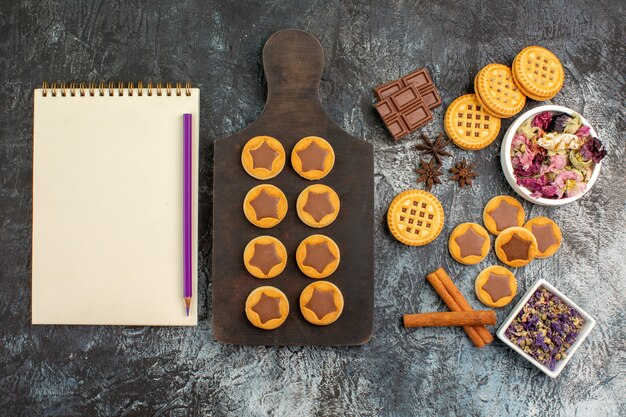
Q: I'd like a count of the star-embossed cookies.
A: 13